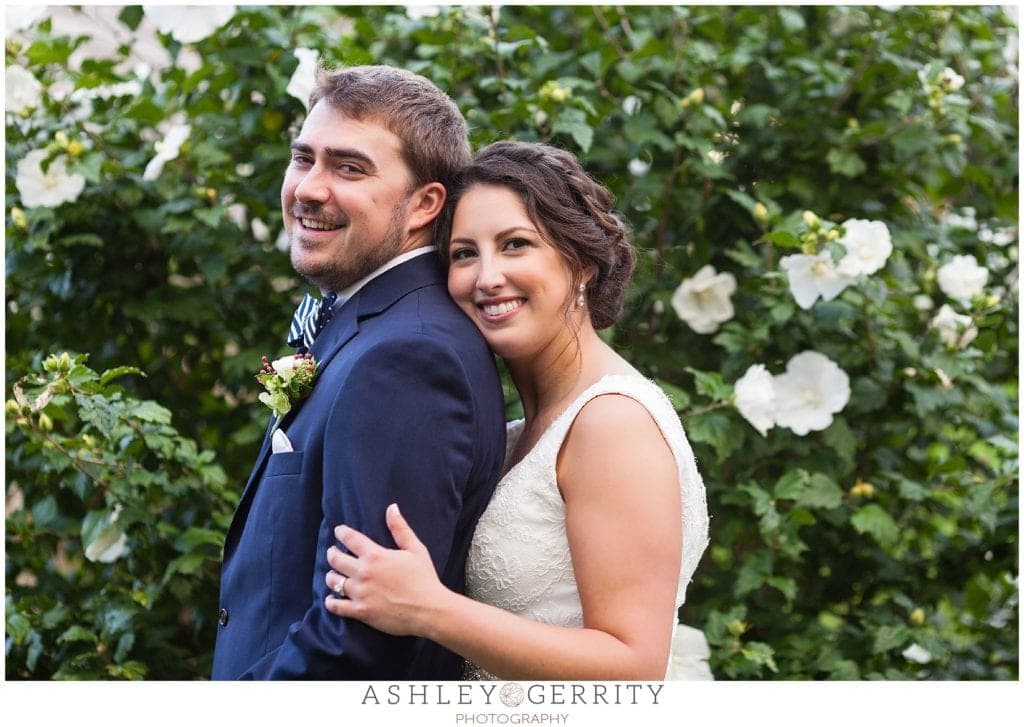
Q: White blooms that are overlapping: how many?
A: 4